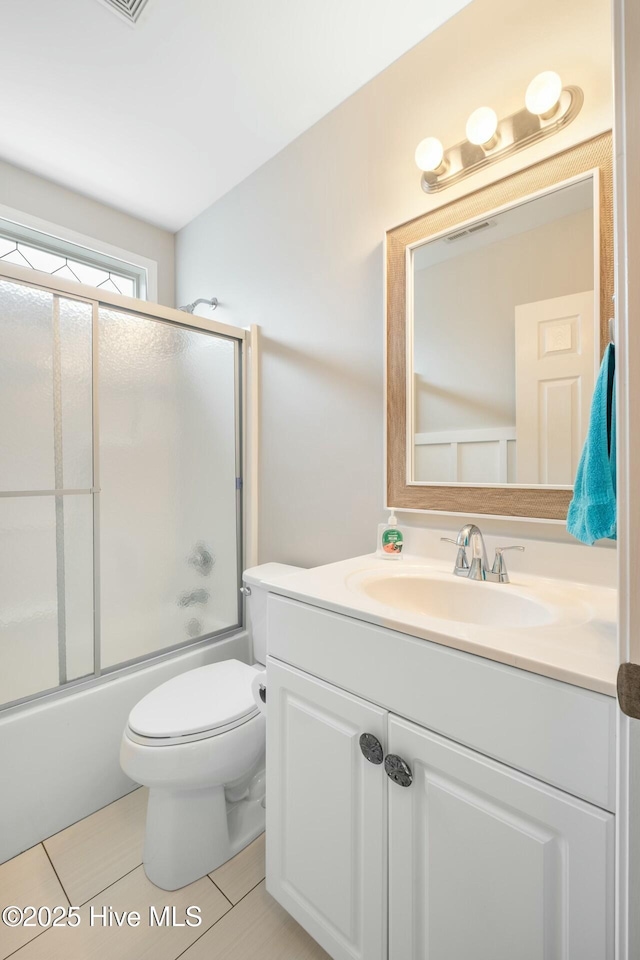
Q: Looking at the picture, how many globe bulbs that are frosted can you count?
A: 3